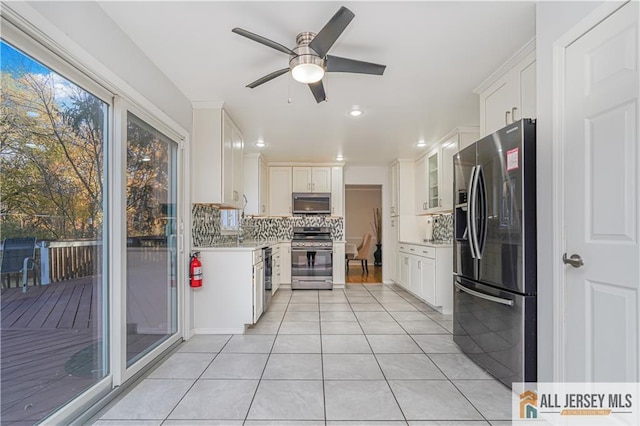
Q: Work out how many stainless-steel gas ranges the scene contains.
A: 1